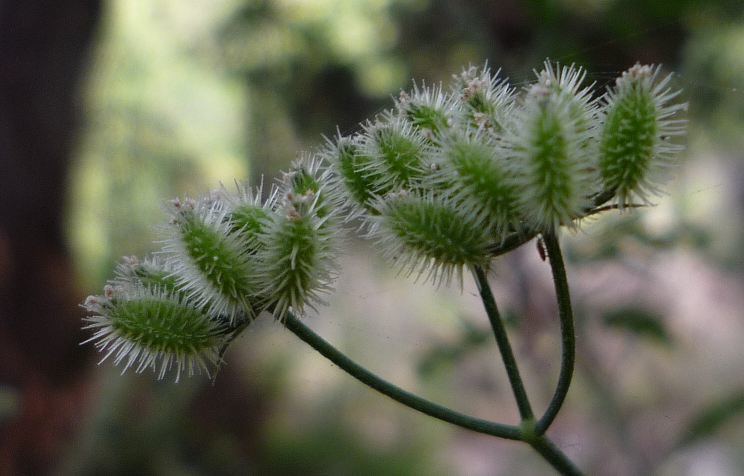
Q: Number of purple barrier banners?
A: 0